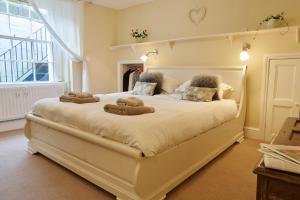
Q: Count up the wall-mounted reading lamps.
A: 2